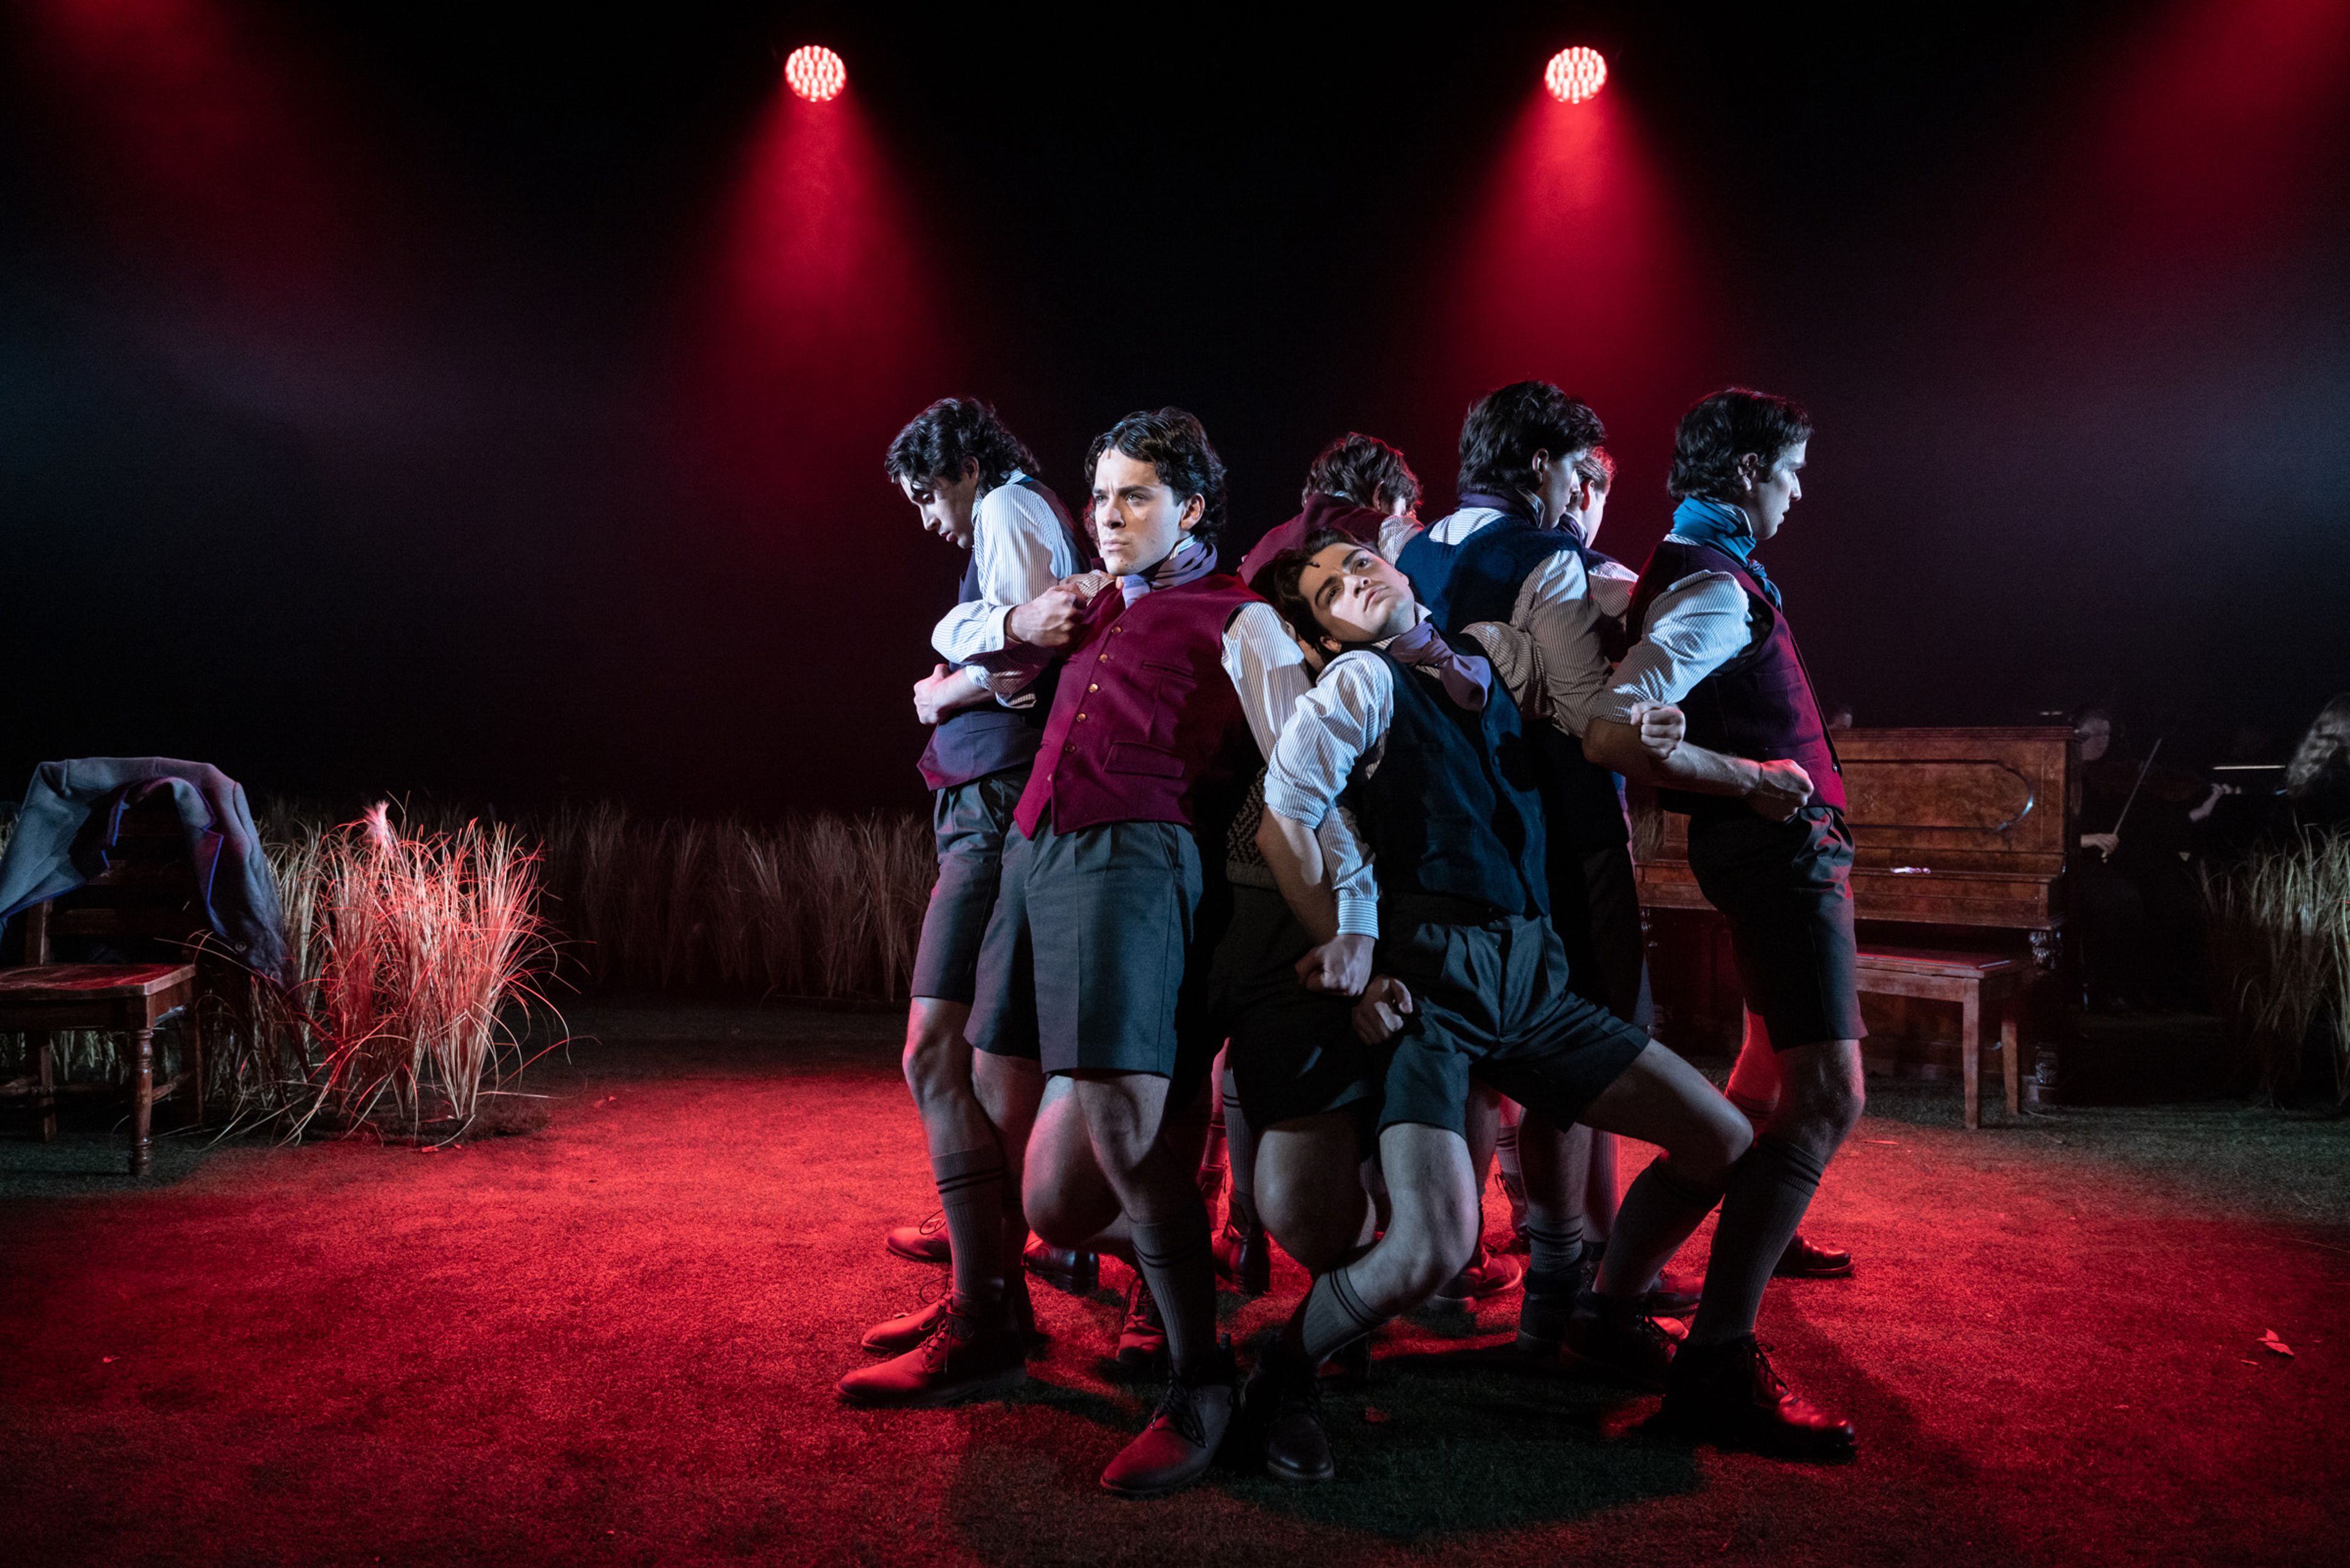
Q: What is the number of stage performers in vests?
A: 7